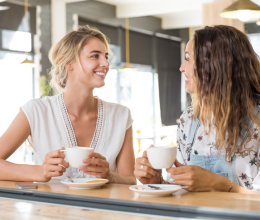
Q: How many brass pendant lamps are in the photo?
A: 3